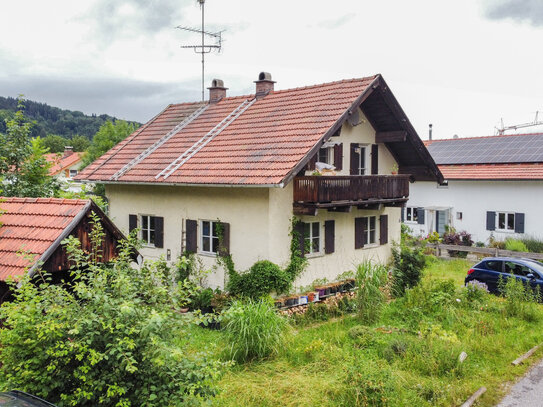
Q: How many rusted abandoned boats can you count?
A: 0